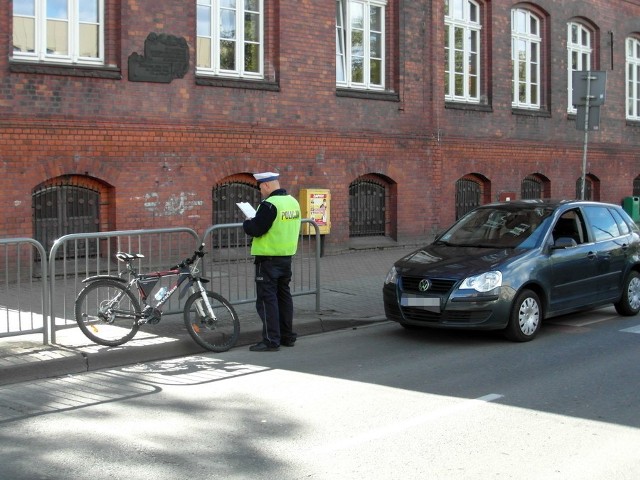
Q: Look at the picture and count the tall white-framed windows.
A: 7